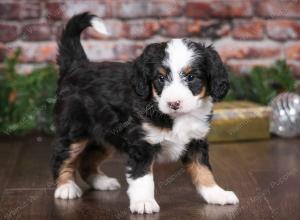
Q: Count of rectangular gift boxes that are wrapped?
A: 1